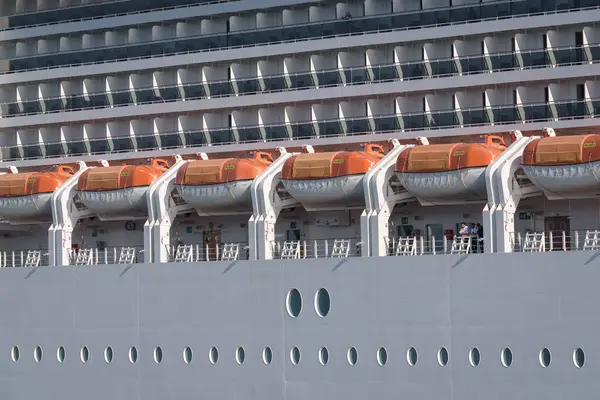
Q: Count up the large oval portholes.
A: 2